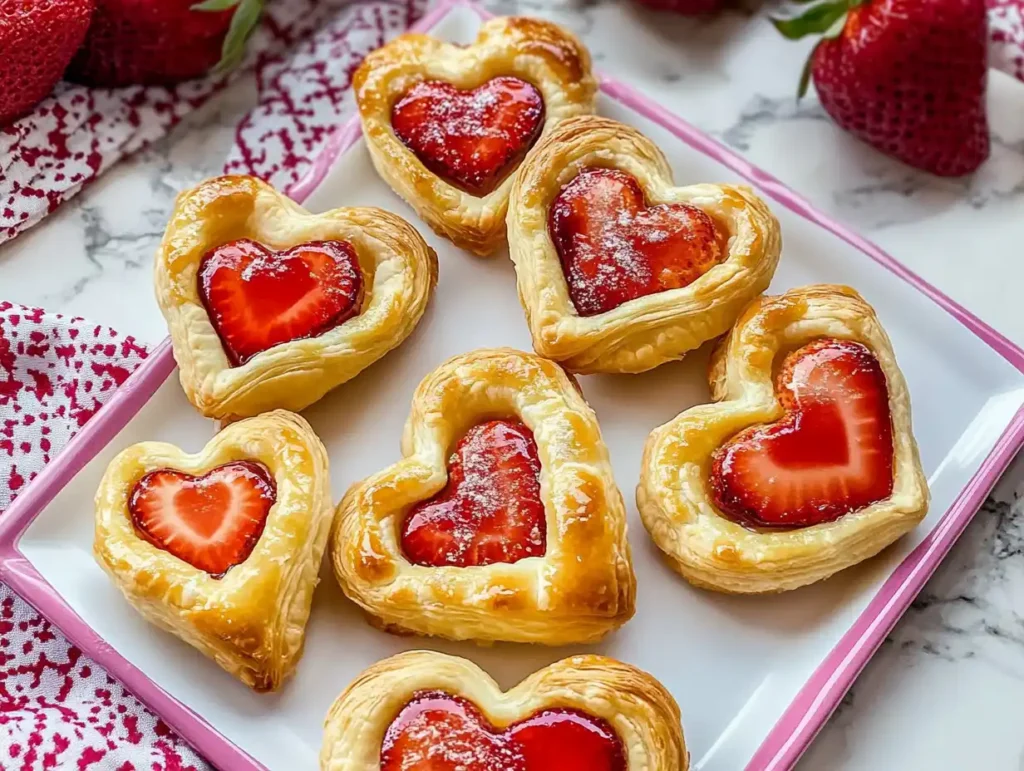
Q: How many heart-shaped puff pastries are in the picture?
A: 7